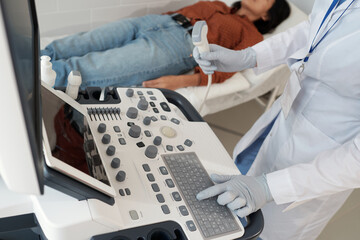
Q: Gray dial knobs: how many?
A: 12